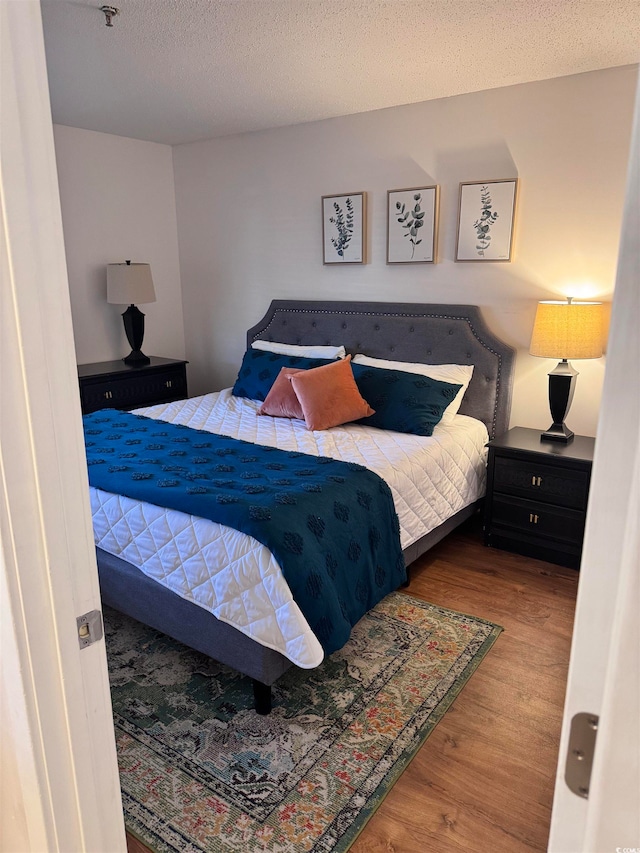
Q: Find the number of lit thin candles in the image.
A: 0